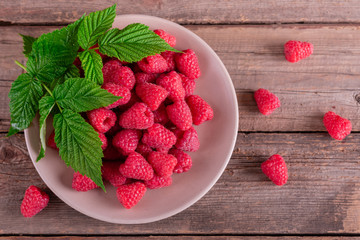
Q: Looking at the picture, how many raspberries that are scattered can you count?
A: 5